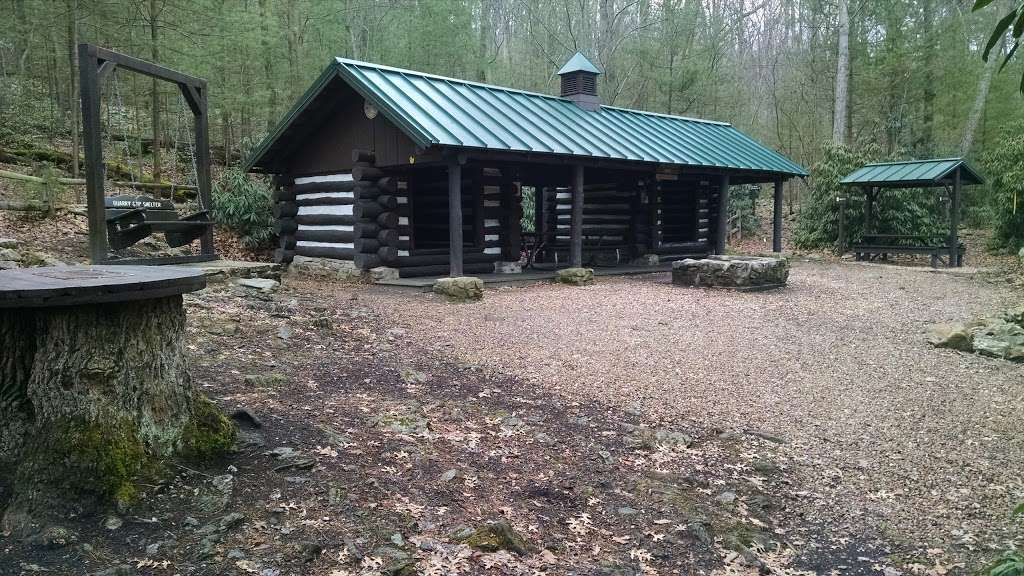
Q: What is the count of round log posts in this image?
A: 4